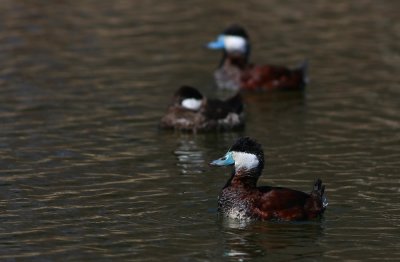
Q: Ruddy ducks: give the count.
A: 3